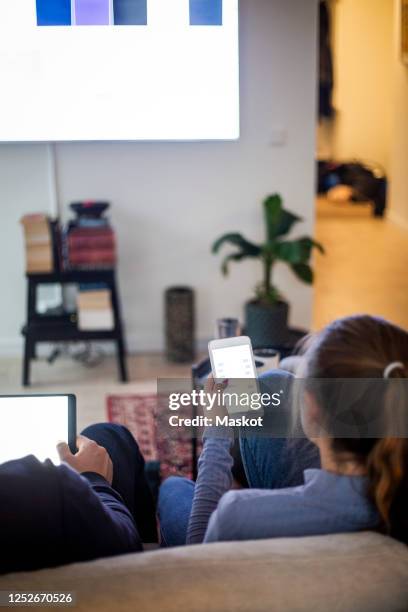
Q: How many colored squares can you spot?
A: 4